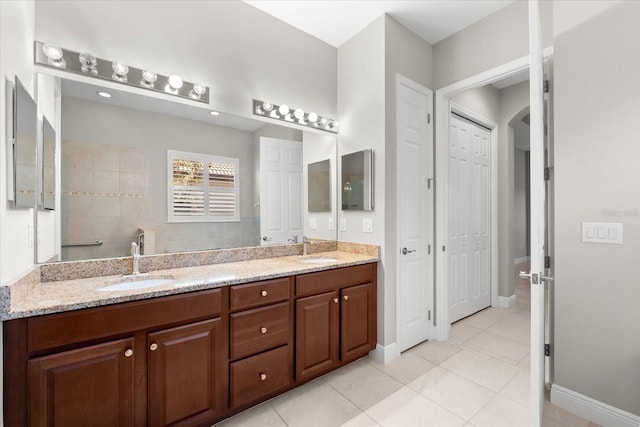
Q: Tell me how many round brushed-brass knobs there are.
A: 7